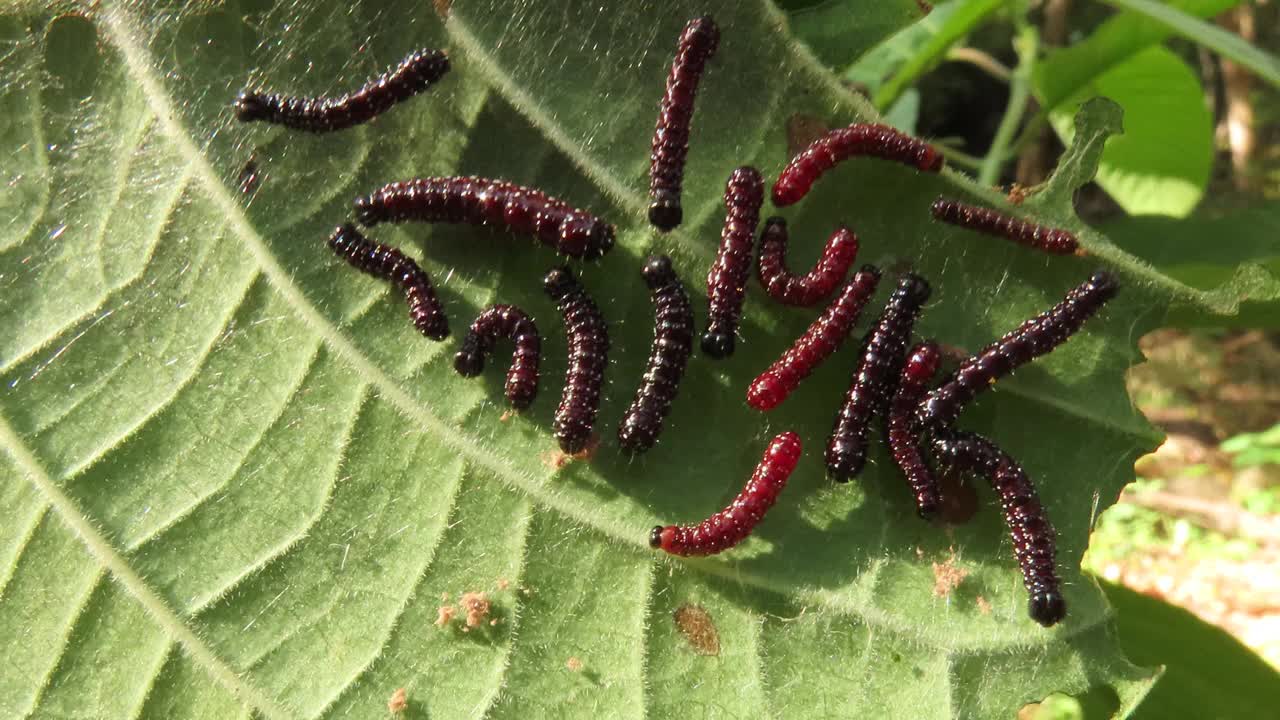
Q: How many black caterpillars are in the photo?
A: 11